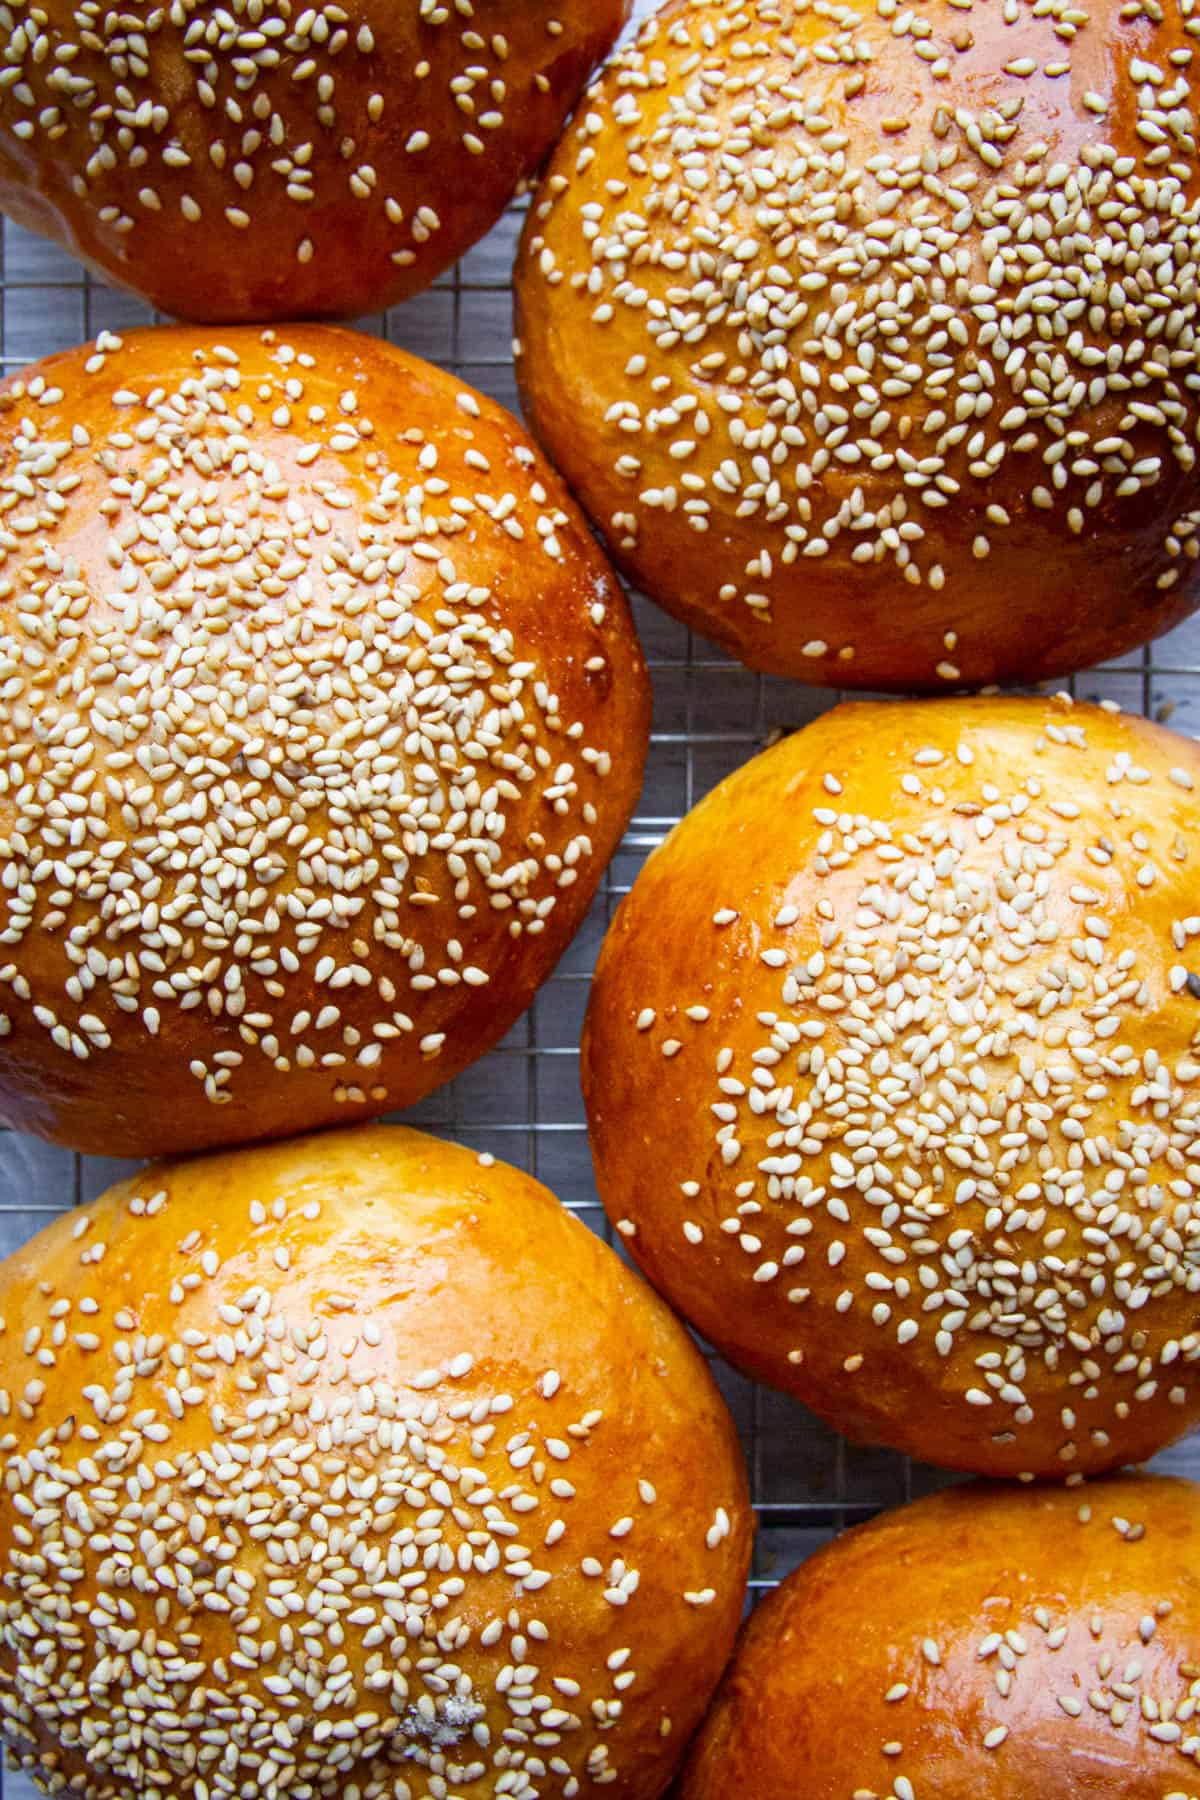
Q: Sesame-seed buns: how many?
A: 6